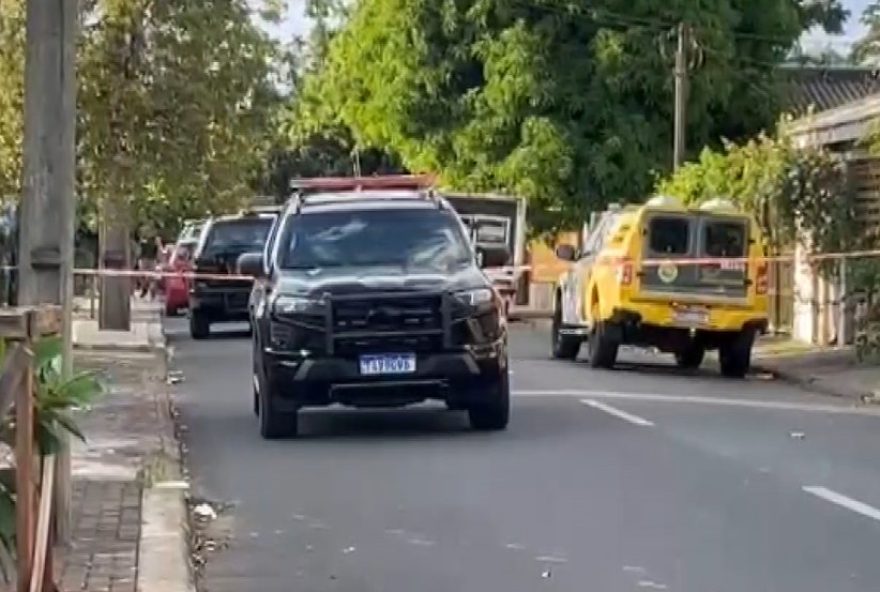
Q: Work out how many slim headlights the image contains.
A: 2